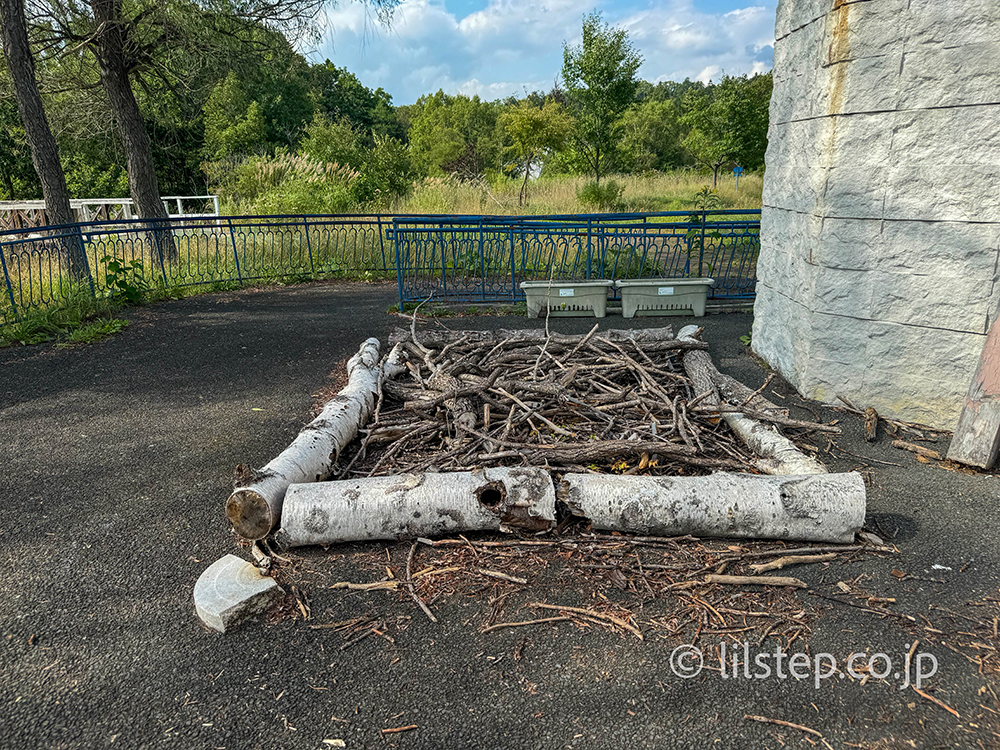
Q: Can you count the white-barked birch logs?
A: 4